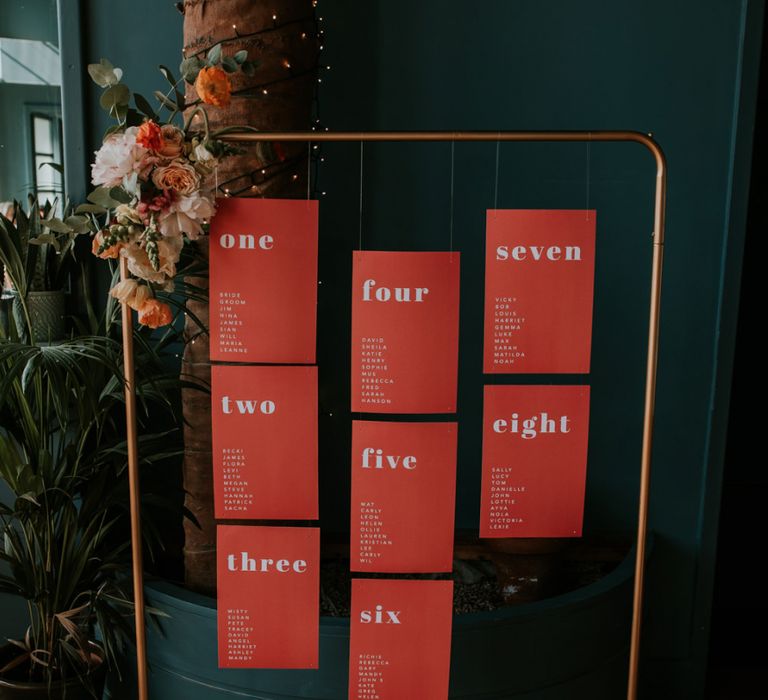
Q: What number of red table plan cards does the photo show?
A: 8